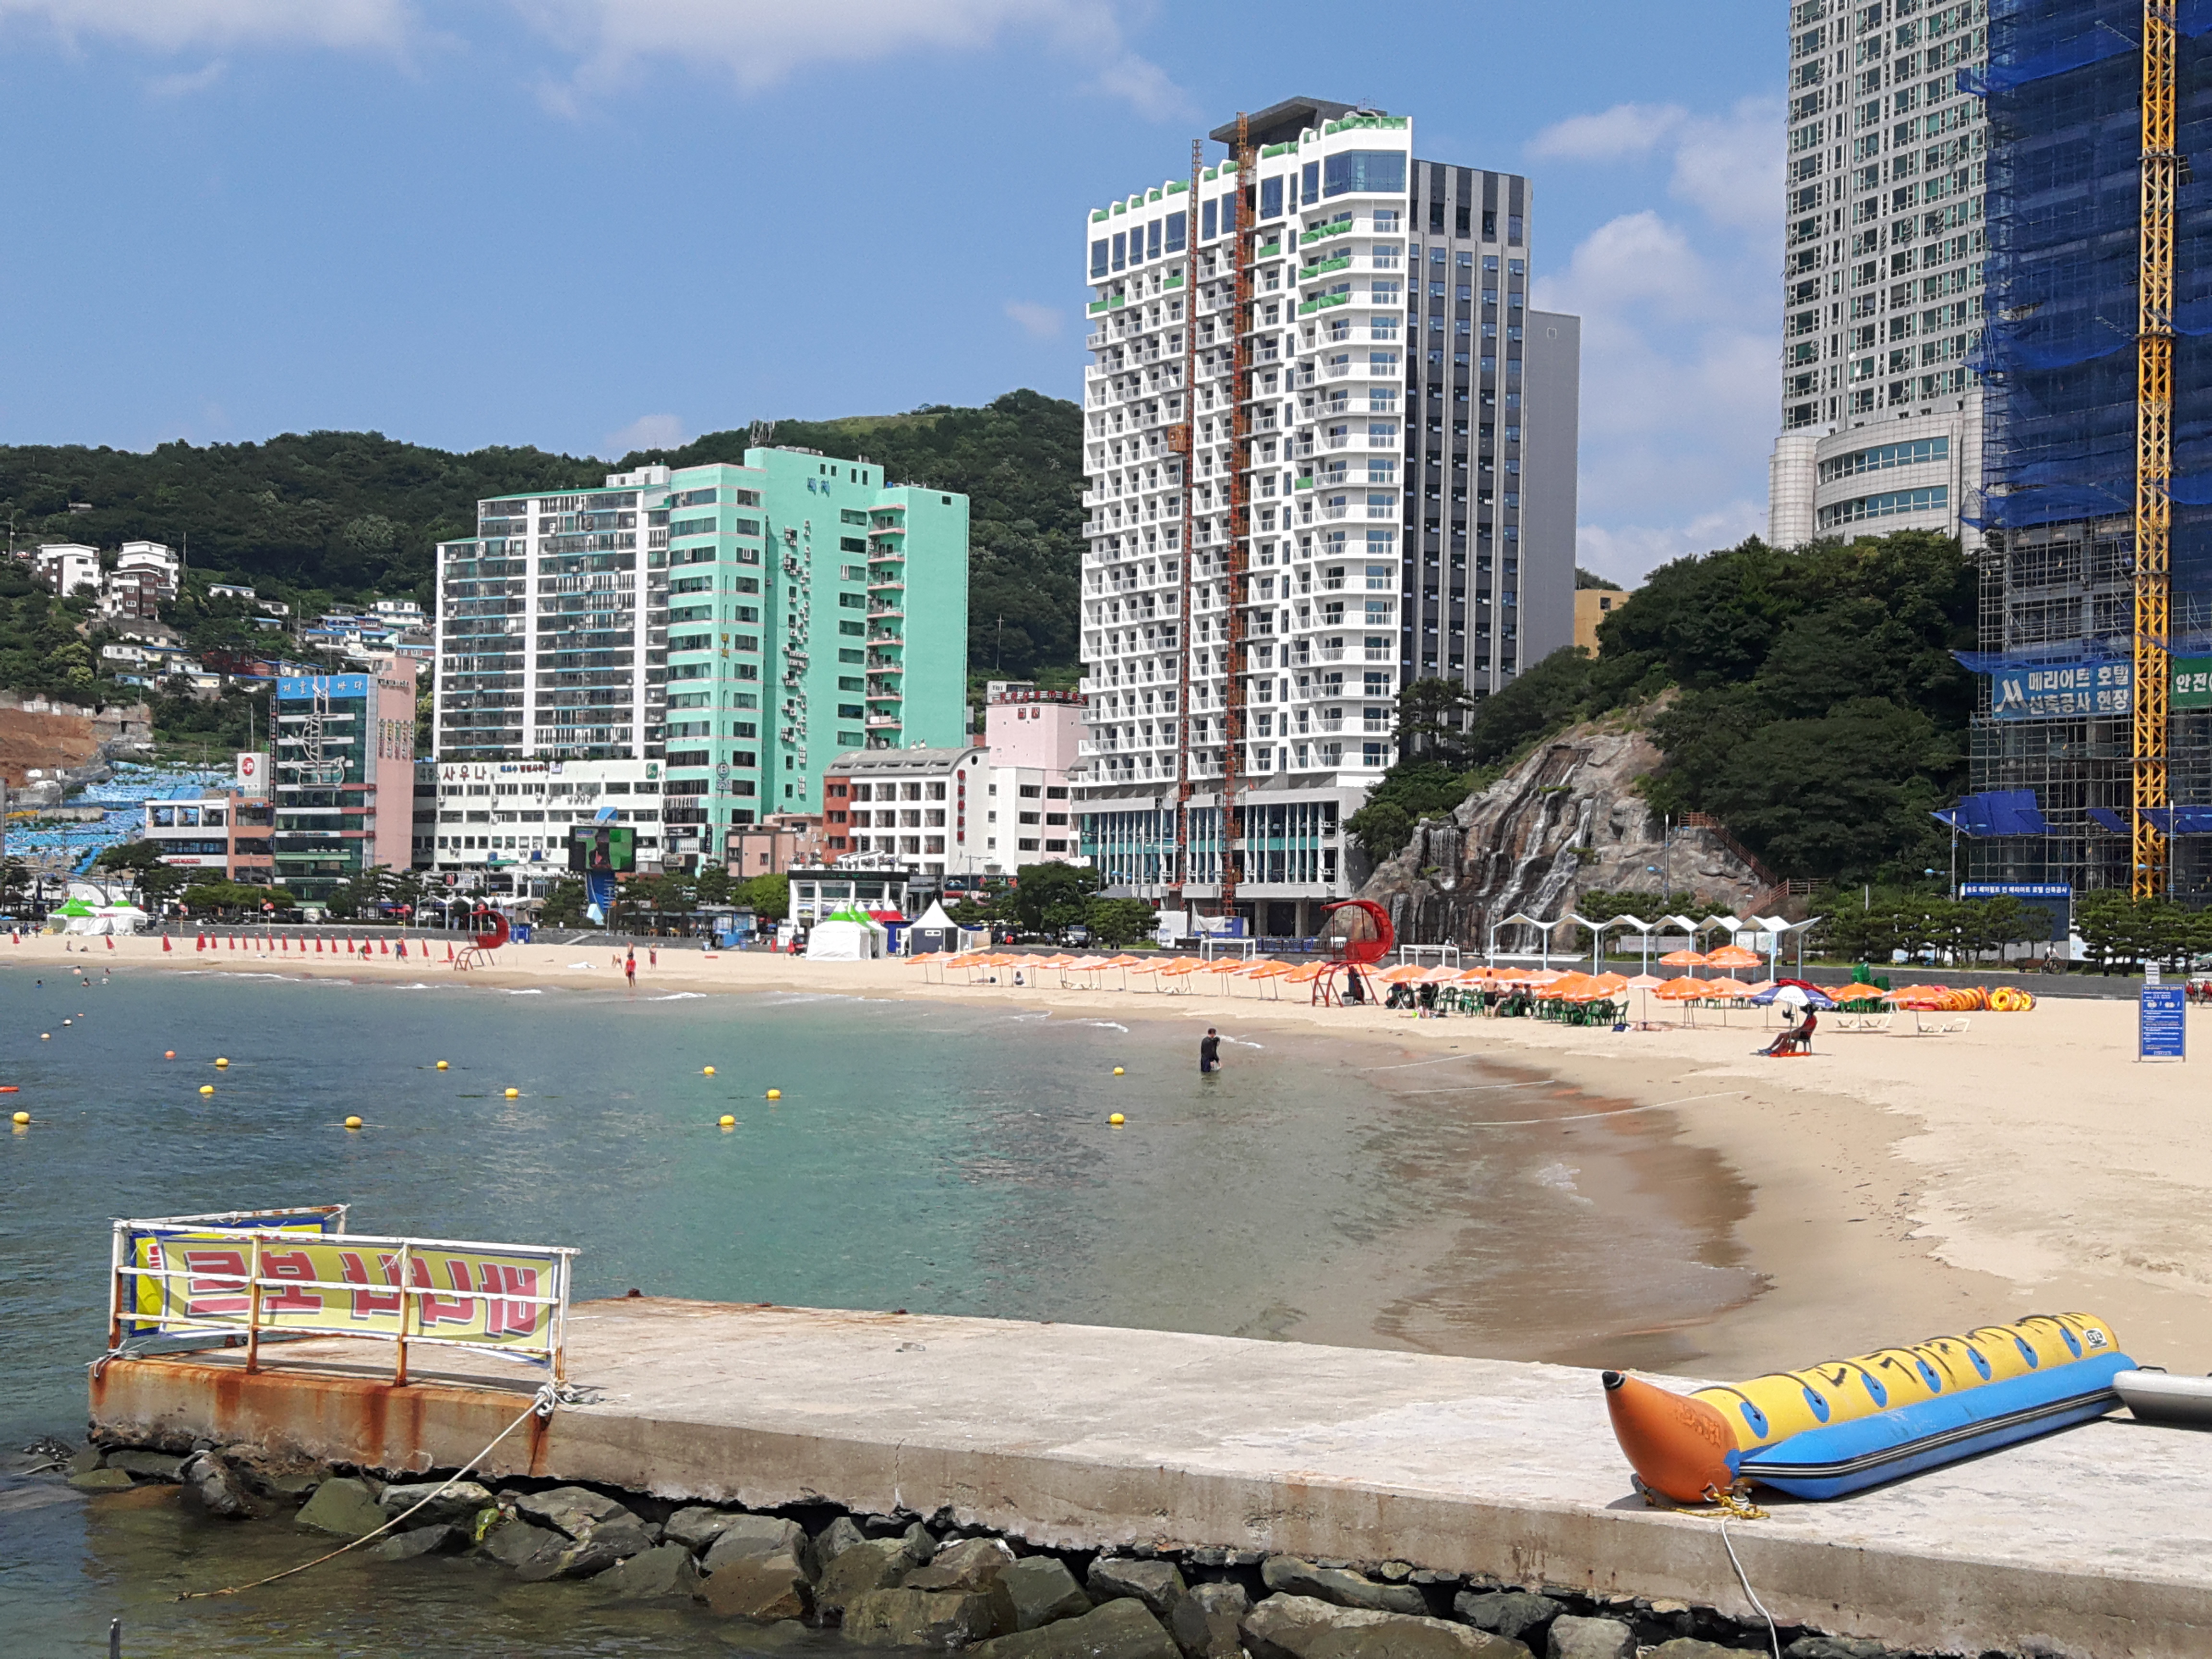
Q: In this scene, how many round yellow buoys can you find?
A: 11